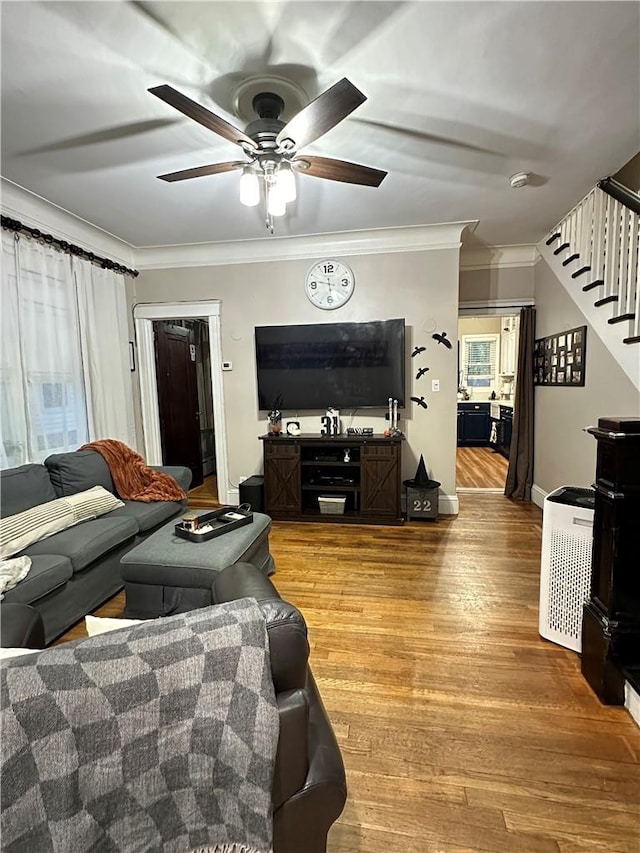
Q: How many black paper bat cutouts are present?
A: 4